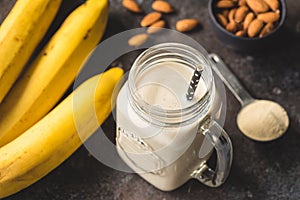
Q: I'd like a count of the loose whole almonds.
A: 6